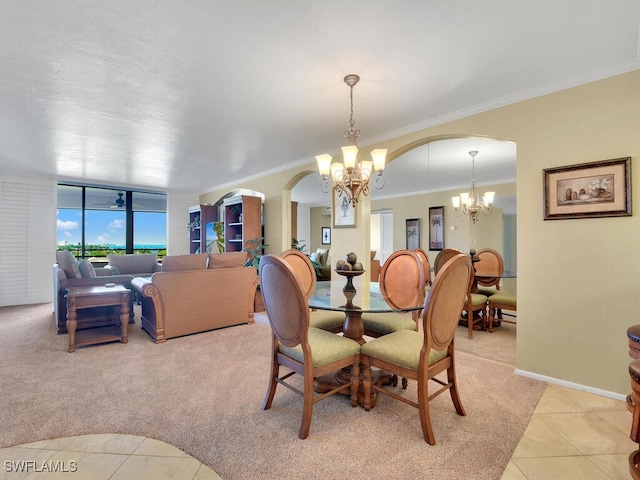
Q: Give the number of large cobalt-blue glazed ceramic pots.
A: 0